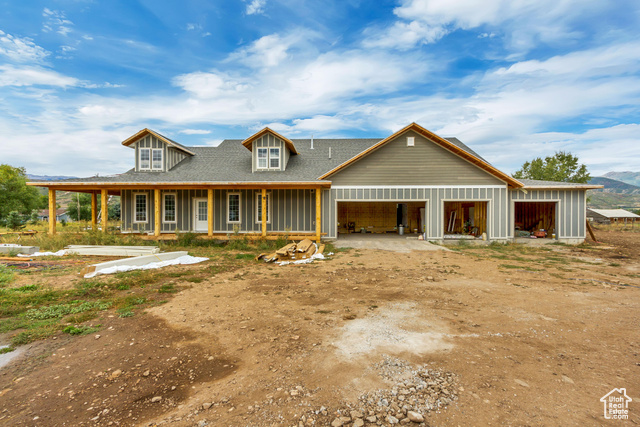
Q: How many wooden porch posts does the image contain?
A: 7